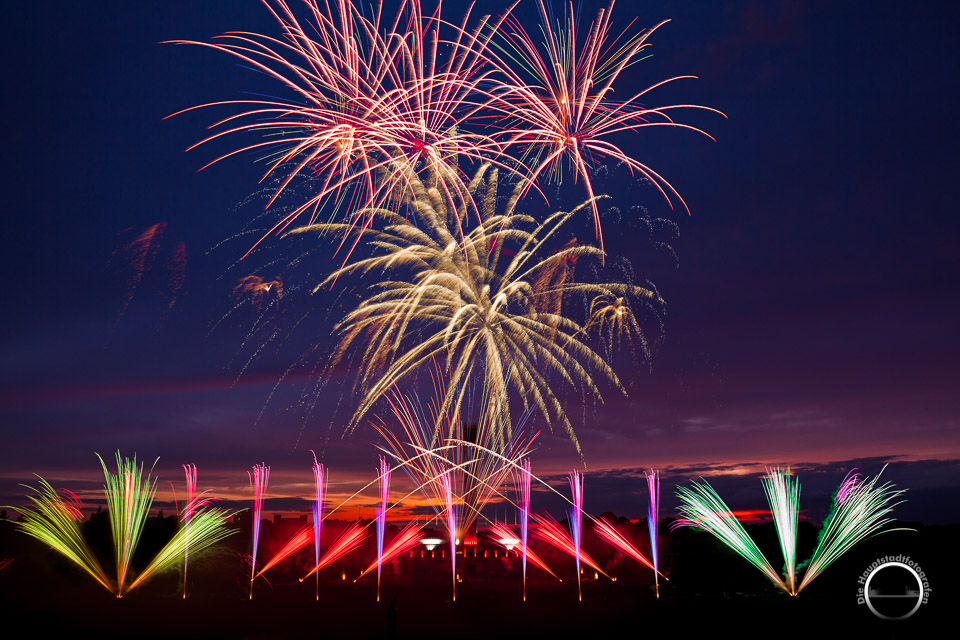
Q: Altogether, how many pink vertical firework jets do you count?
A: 8